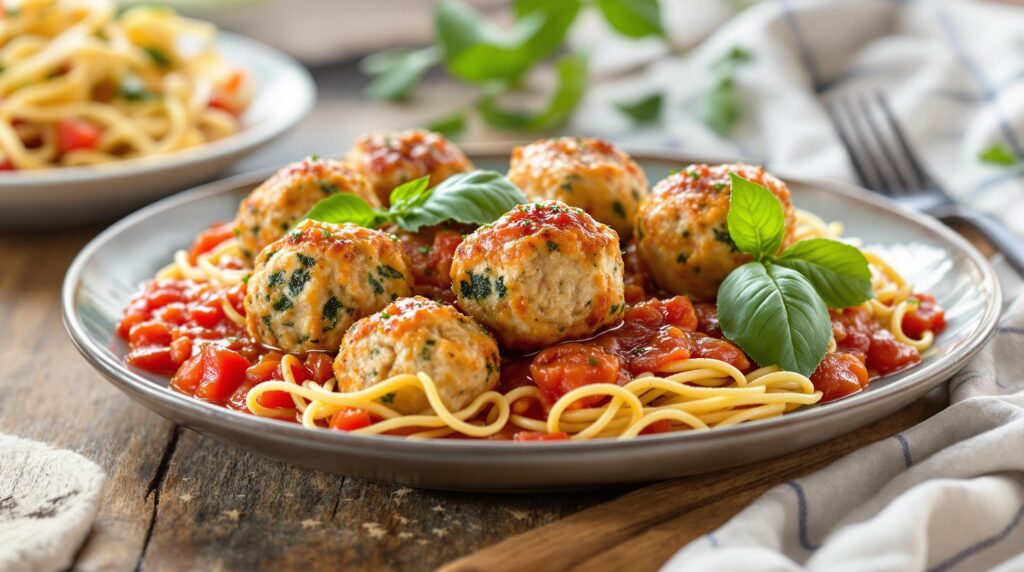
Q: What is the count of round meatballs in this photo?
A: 7